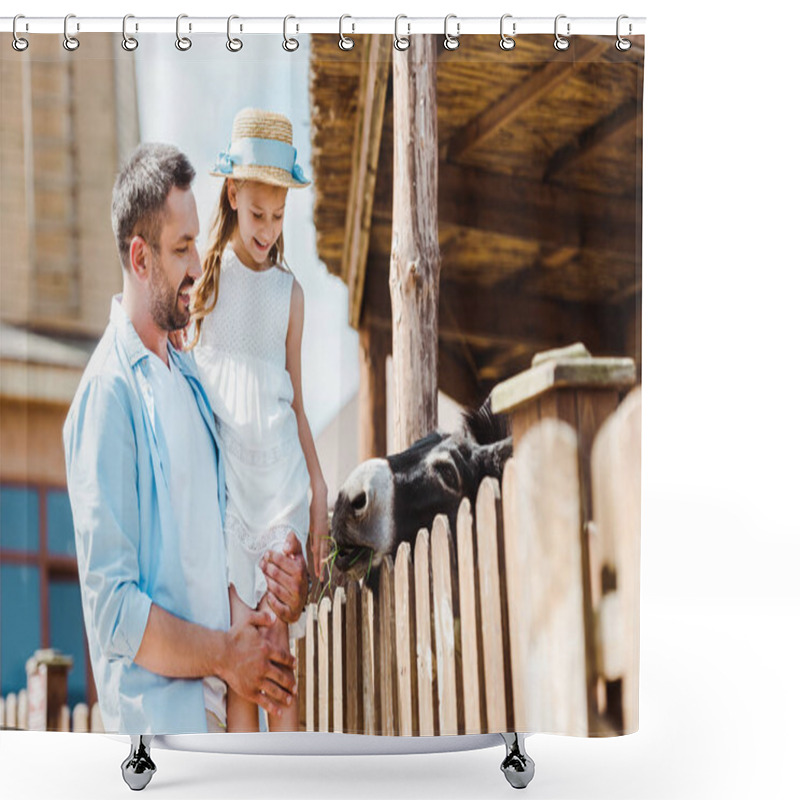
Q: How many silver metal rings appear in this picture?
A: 12